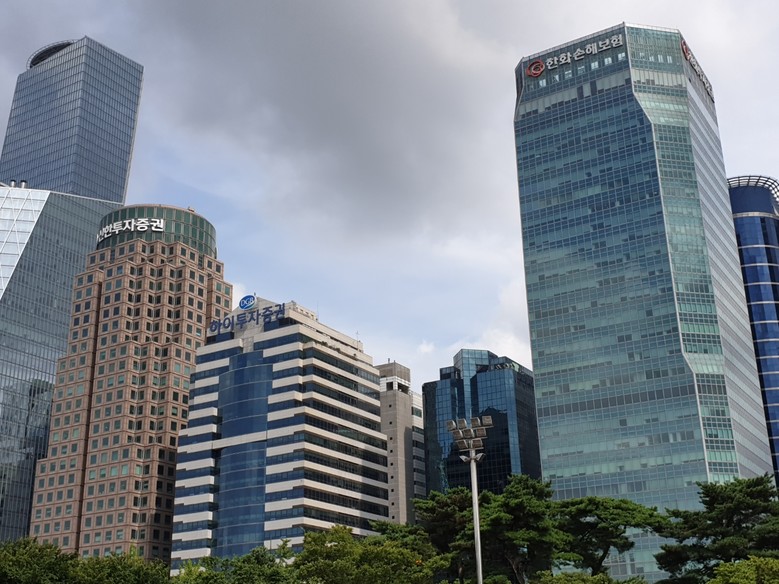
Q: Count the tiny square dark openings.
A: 9